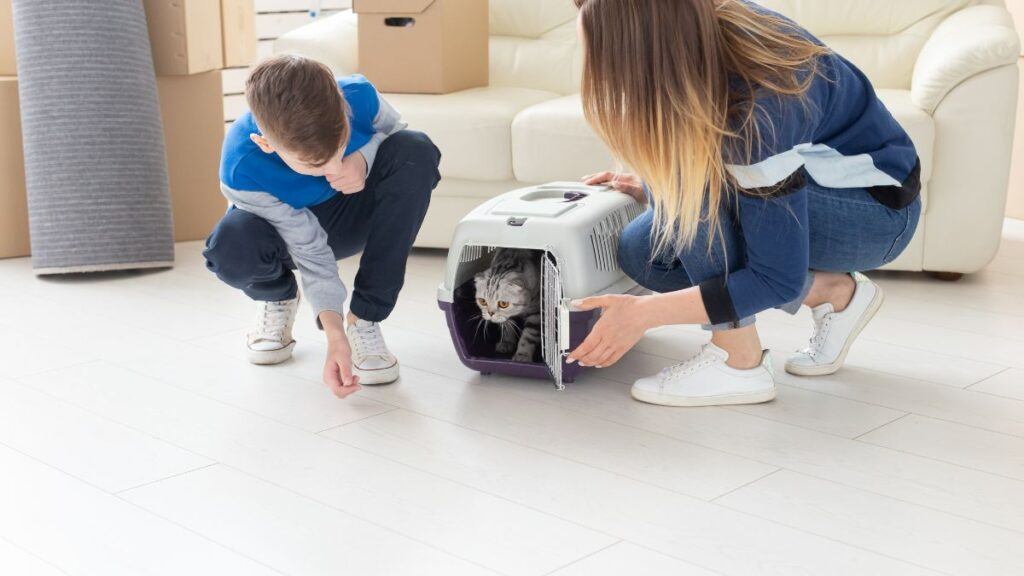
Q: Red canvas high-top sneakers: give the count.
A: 0